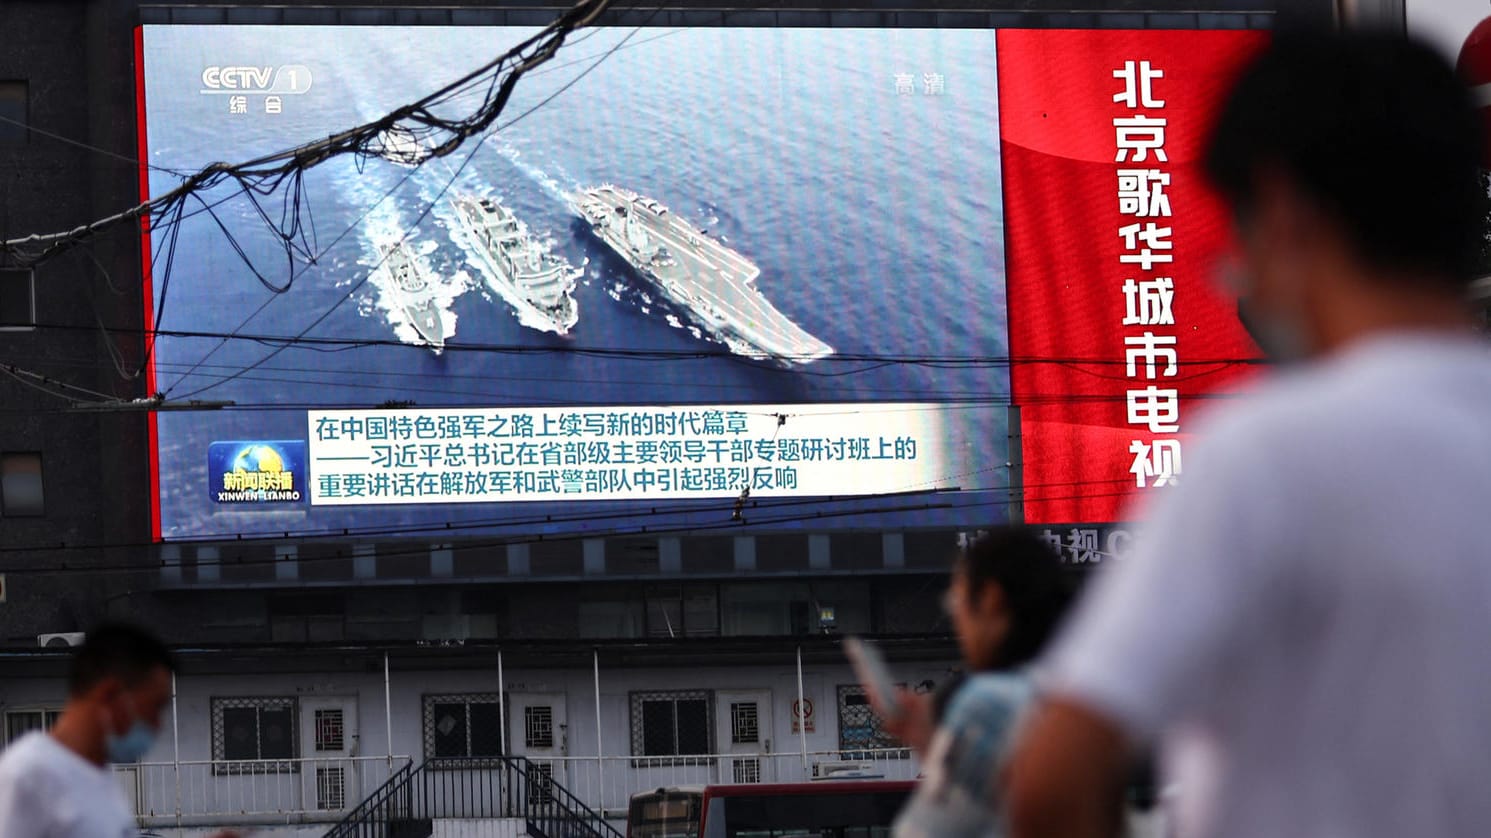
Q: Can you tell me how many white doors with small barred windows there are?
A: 3